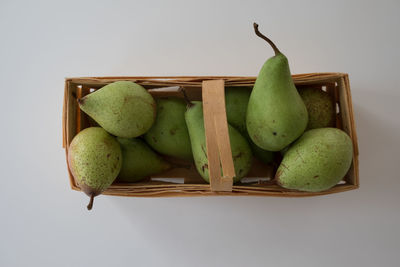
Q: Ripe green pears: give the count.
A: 9